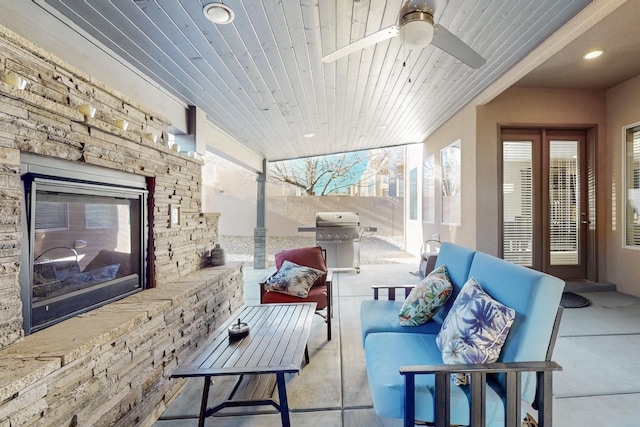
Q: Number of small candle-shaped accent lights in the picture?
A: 6